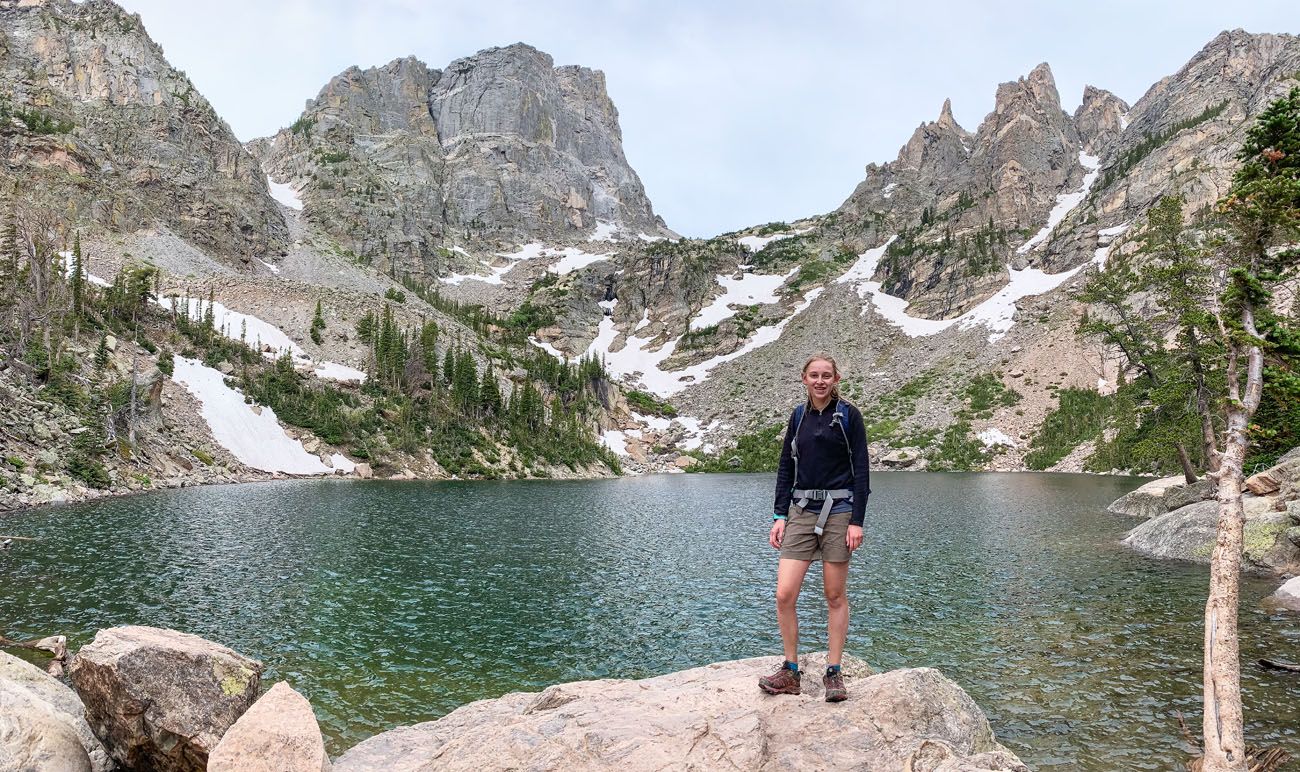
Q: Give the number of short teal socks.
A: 2